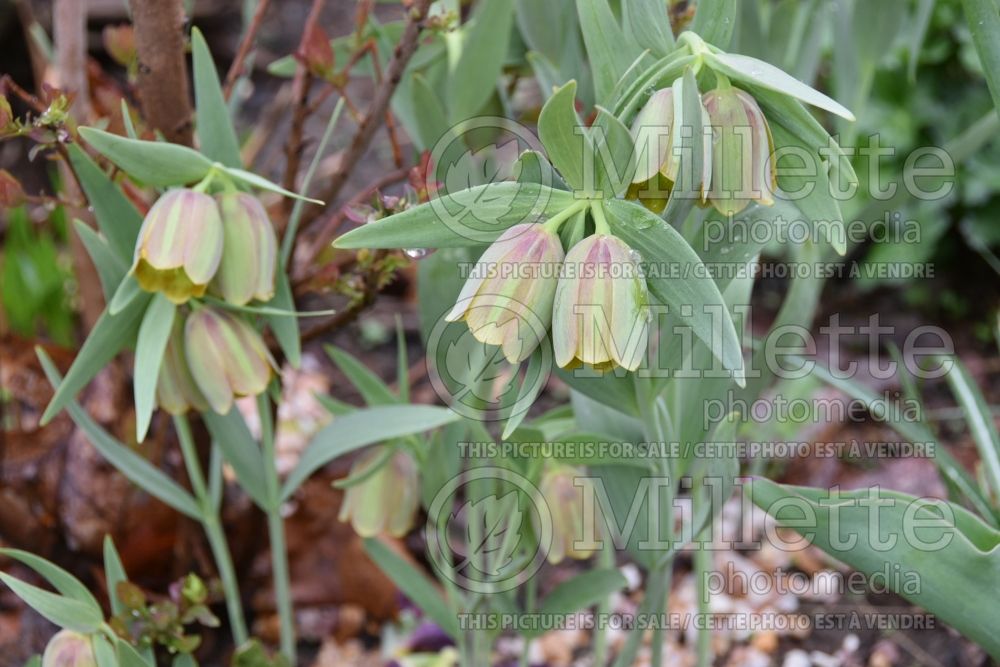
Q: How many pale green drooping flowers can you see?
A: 11